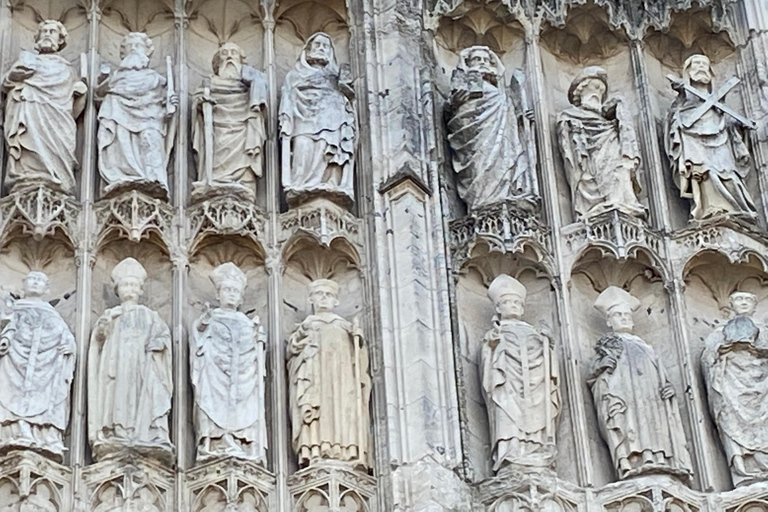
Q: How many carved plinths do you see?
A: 14